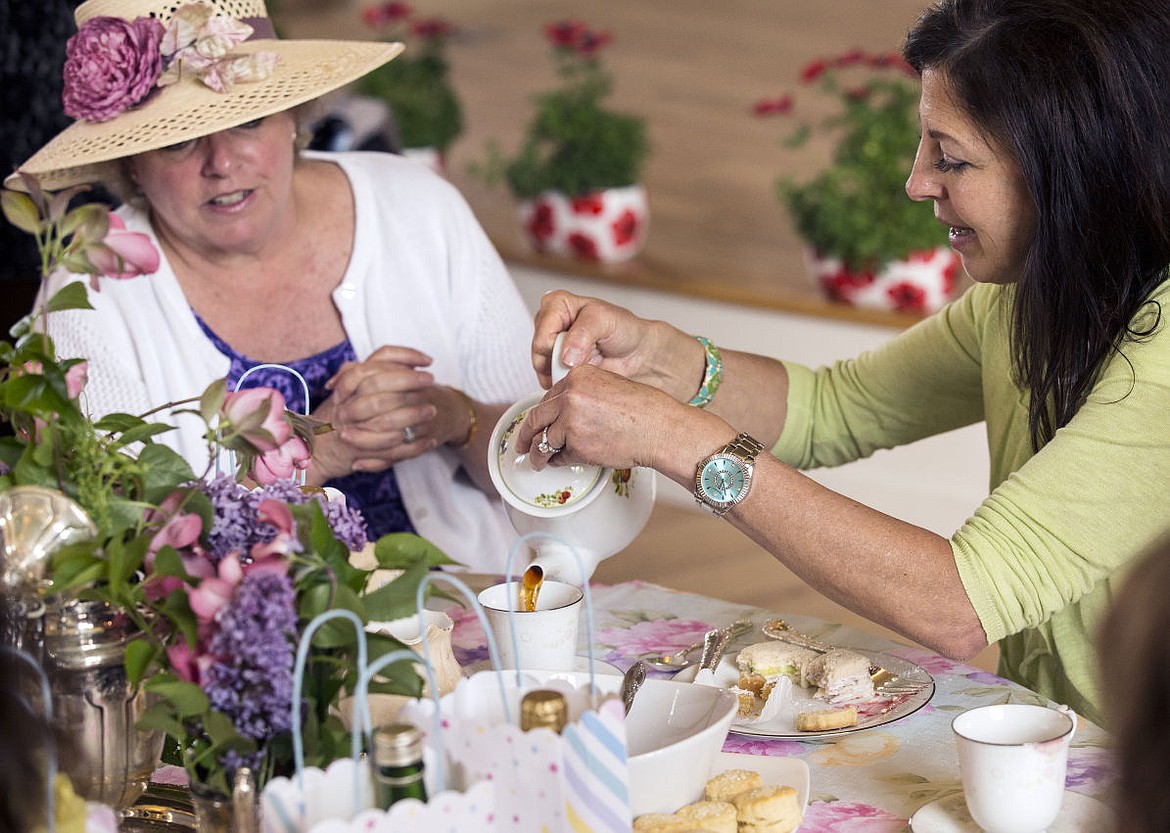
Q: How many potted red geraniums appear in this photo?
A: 3